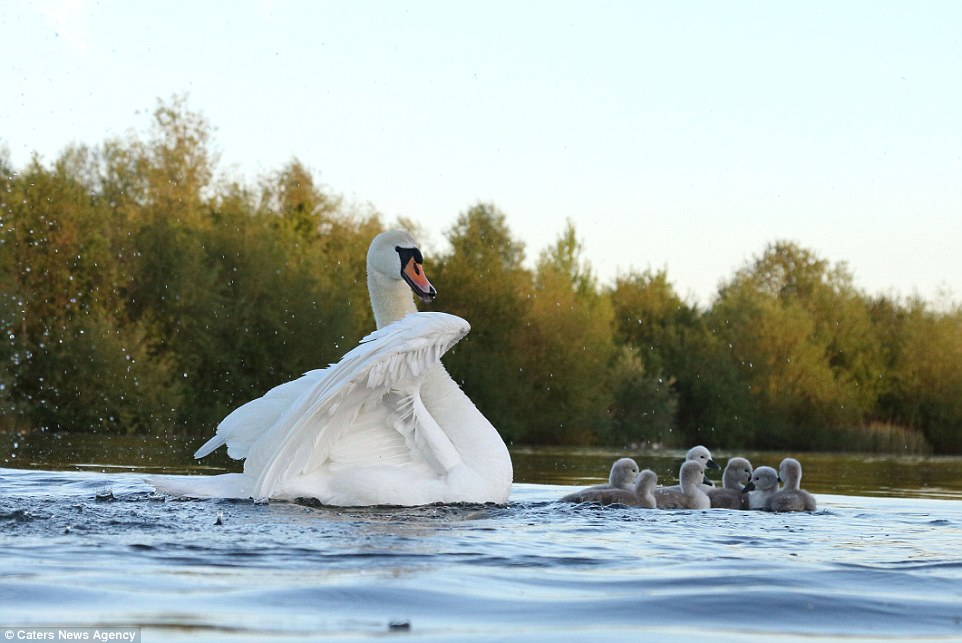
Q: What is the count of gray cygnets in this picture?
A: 7